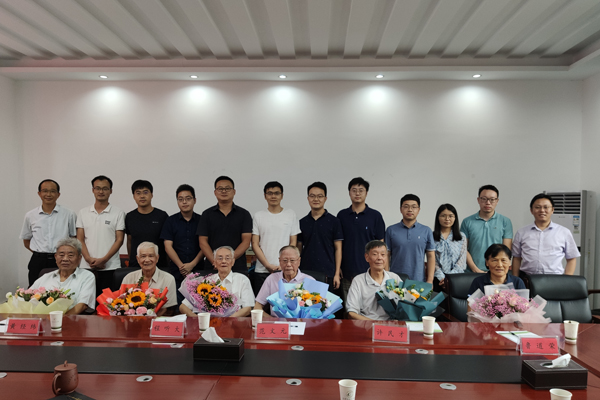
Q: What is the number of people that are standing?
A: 12